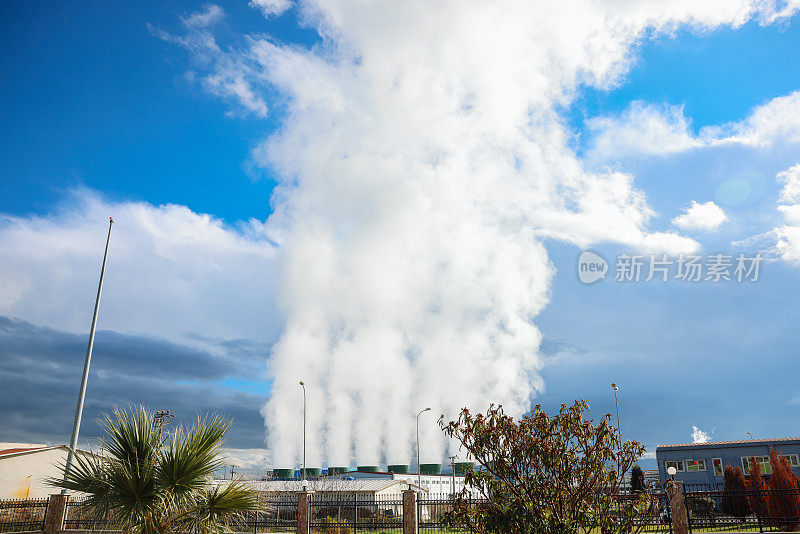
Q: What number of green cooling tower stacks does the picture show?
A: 7